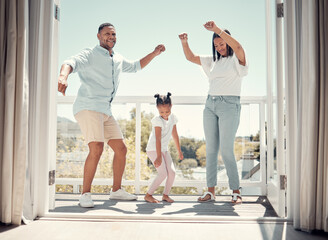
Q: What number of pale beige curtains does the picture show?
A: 2